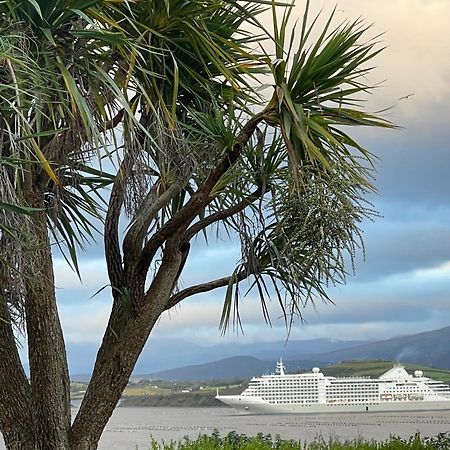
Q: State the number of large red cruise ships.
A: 0